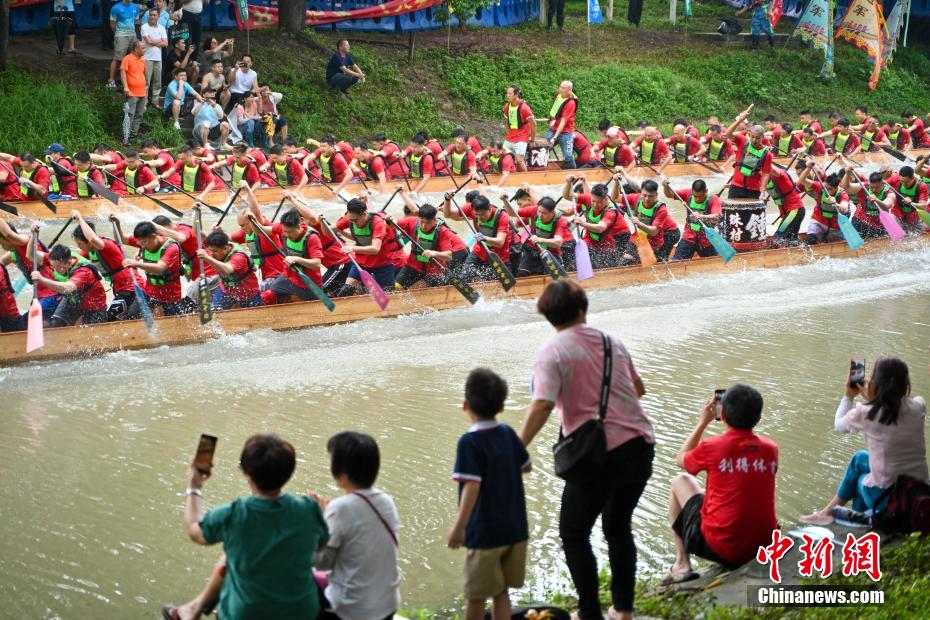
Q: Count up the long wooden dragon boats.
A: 2